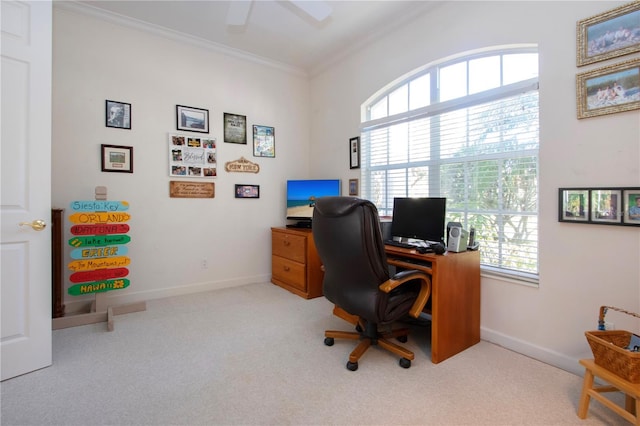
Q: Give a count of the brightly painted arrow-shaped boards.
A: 8